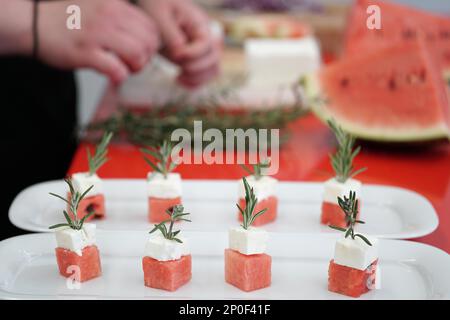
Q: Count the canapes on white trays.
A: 8